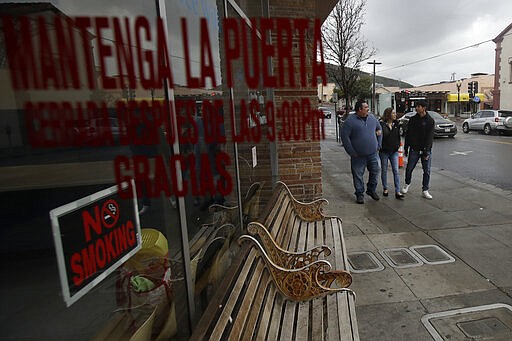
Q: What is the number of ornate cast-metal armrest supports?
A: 3